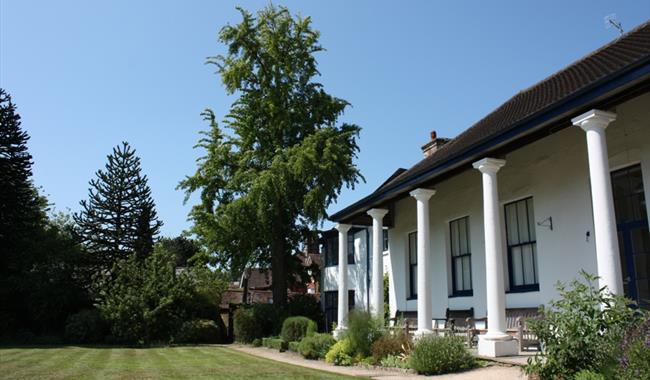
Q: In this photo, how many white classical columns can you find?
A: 5